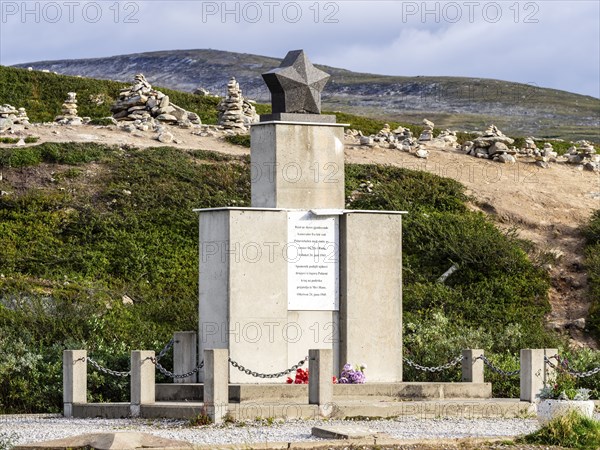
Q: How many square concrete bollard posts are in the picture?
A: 8